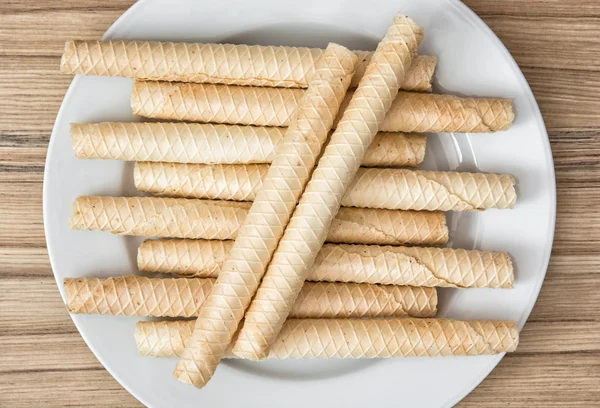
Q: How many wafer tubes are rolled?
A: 10